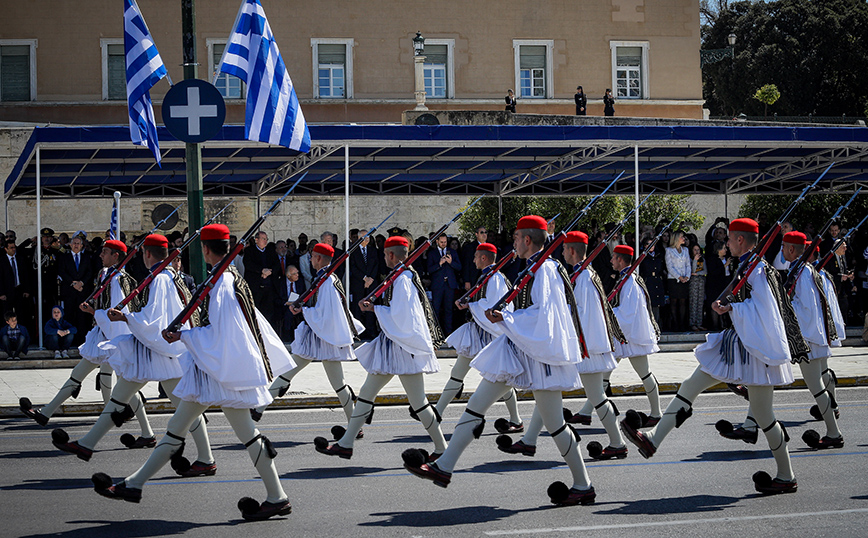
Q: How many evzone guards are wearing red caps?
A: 12